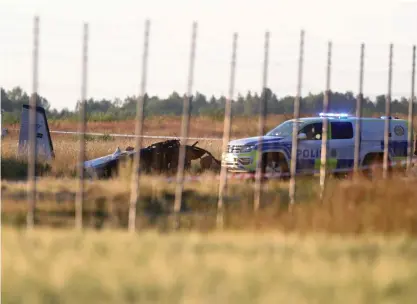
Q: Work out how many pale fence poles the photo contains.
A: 11